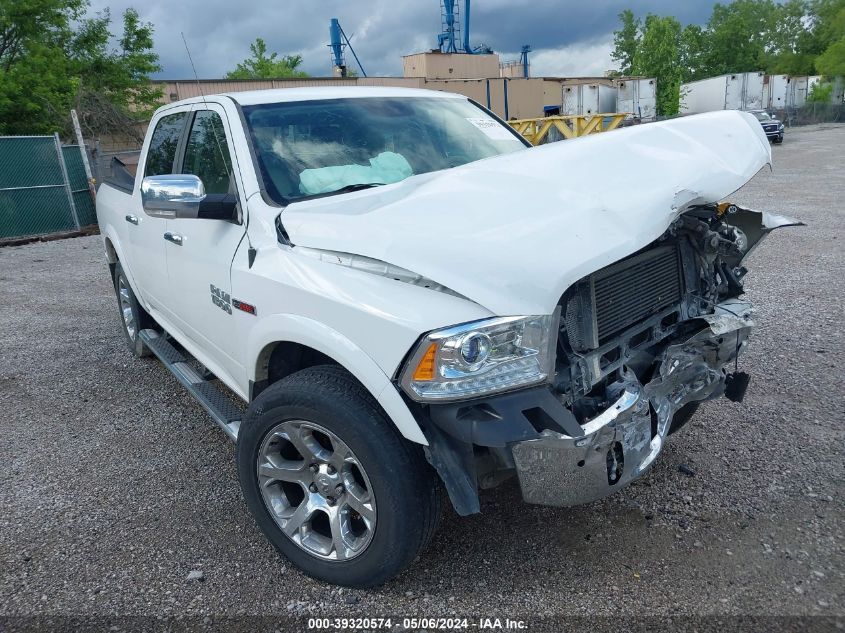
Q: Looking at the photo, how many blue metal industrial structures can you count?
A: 3